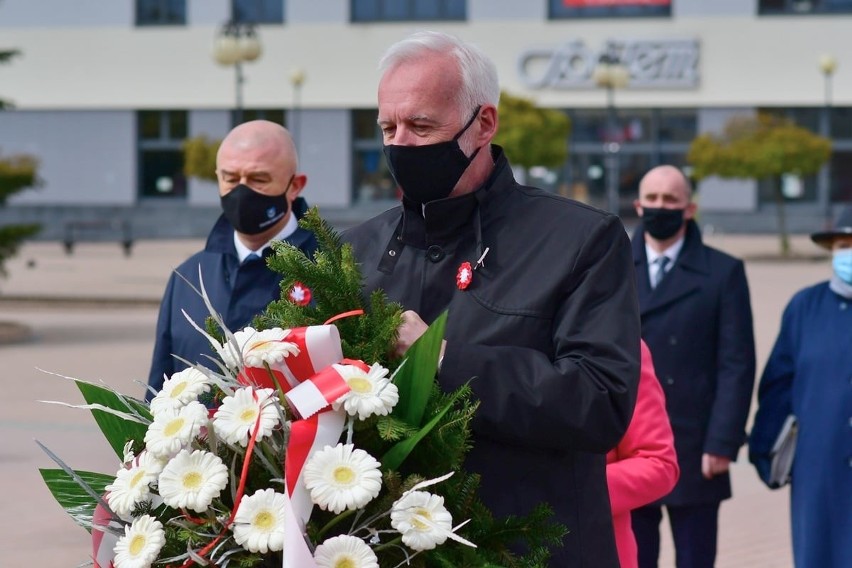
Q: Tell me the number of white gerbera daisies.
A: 12